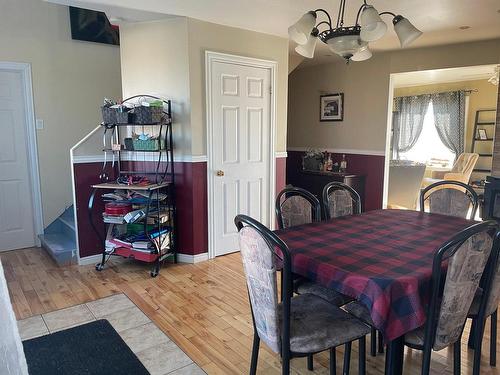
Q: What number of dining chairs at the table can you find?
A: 6